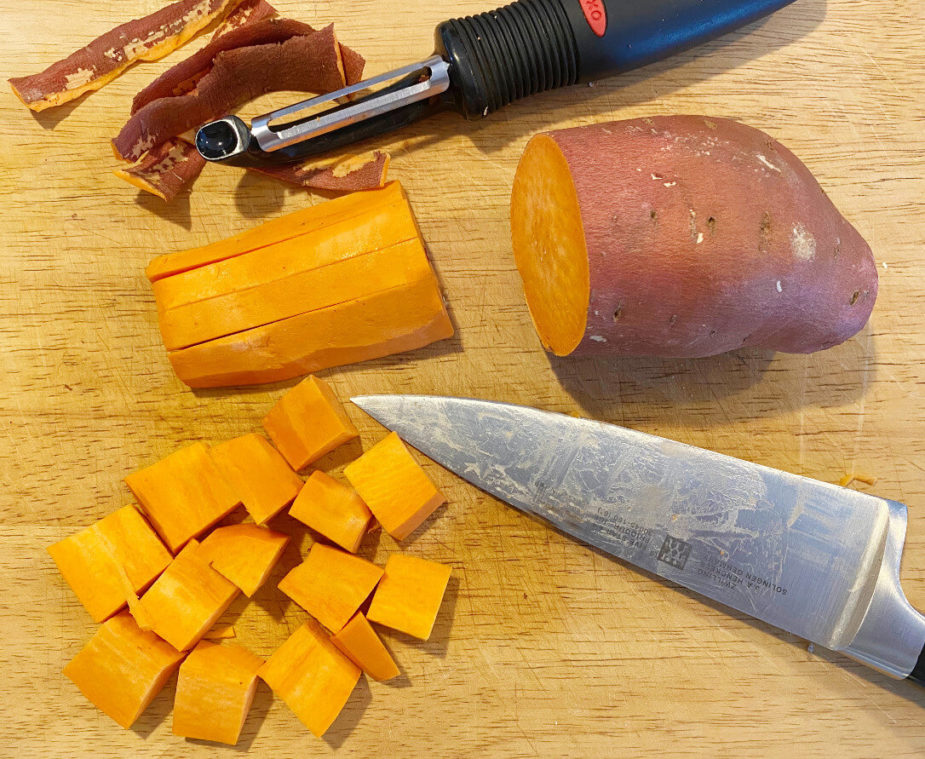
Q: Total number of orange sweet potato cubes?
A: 14